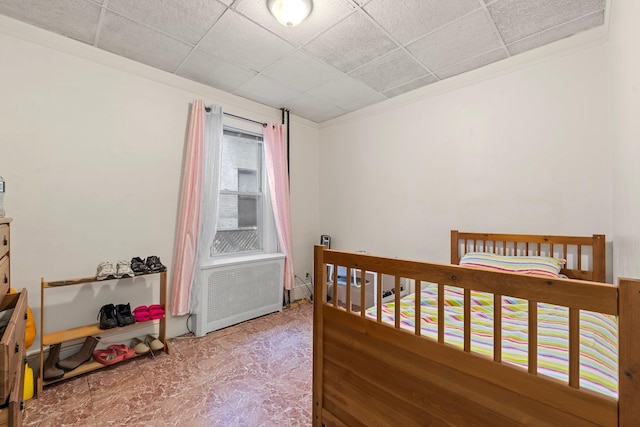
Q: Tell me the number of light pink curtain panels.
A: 2